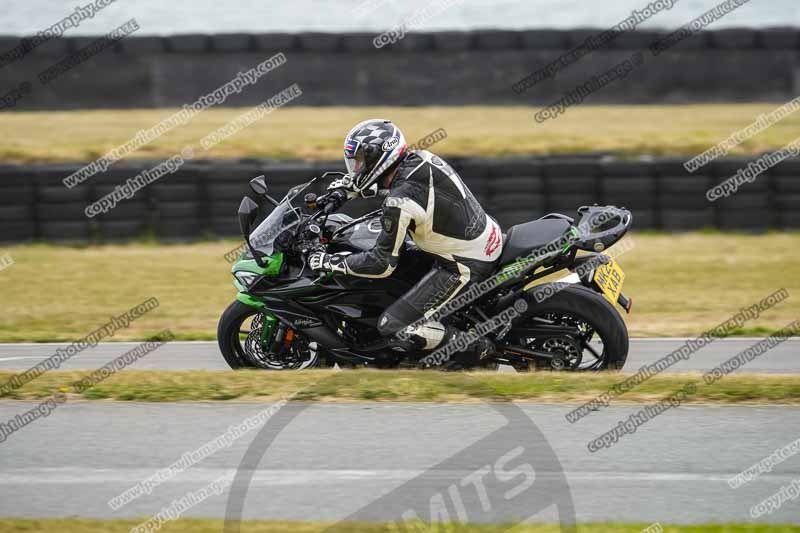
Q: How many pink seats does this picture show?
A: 0